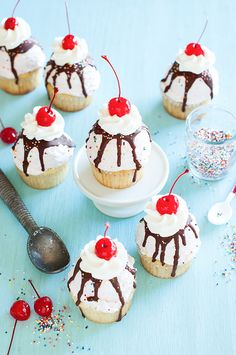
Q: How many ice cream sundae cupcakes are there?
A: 7